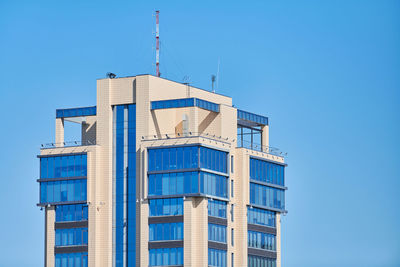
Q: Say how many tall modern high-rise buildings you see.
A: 1